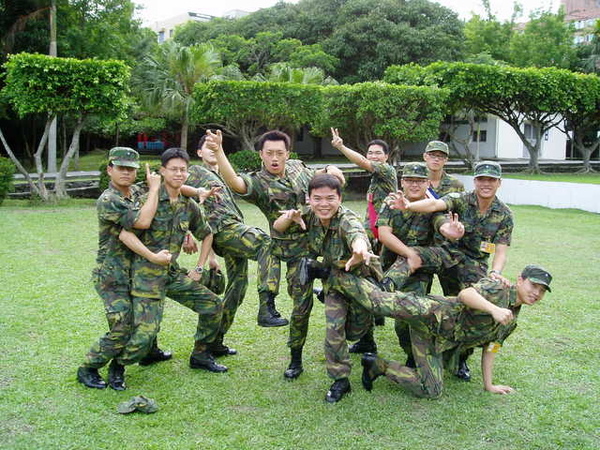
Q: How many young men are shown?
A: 10